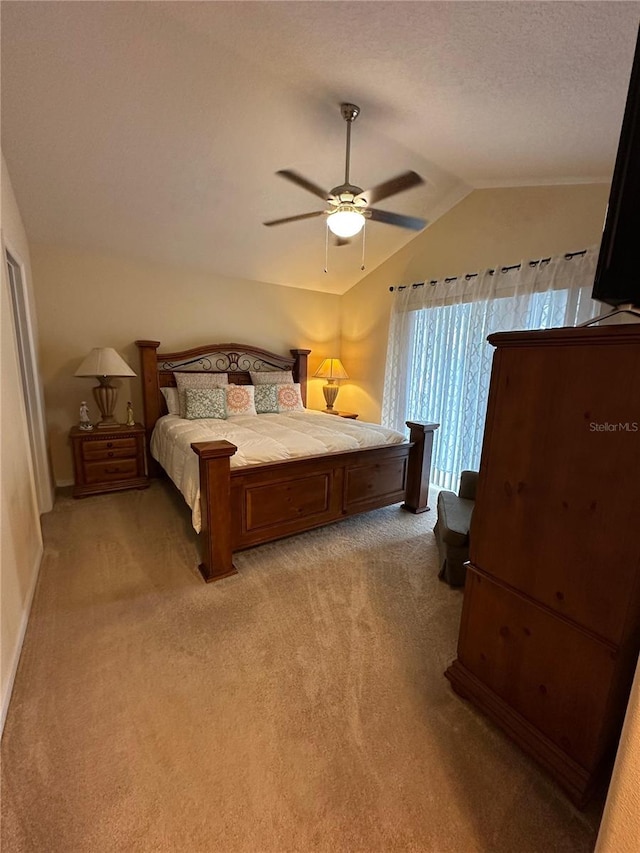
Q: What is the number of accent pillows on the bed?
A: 4